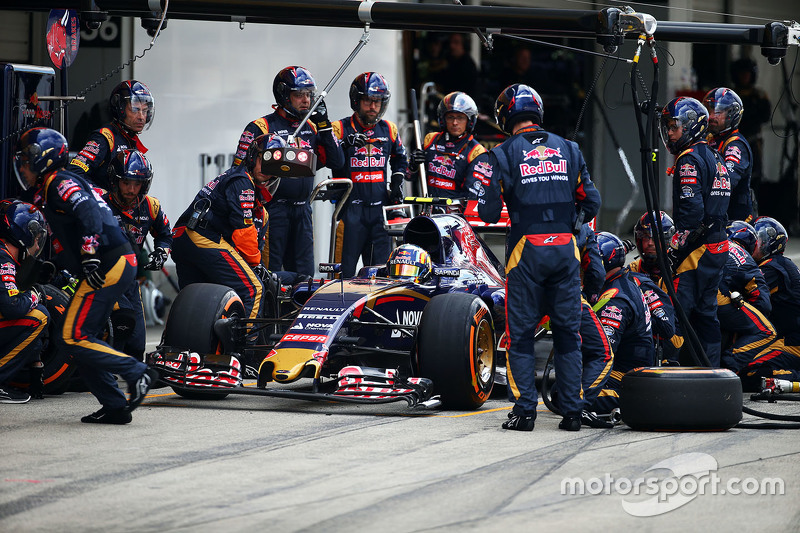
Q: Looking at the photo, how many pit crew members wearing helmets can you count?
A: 15